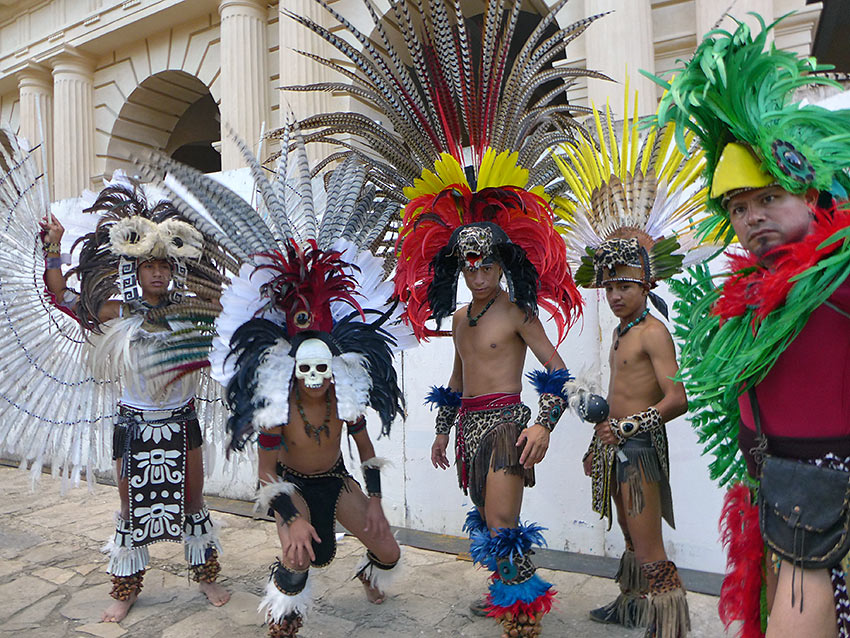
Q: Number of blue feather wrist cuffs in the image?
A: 2